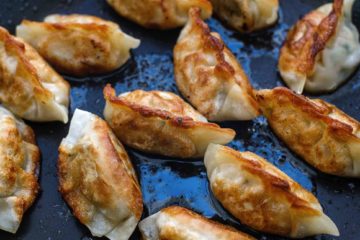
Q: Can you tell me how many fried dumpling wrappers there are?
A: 12